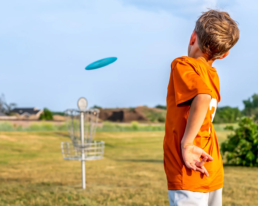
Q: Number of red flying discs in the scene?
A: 0